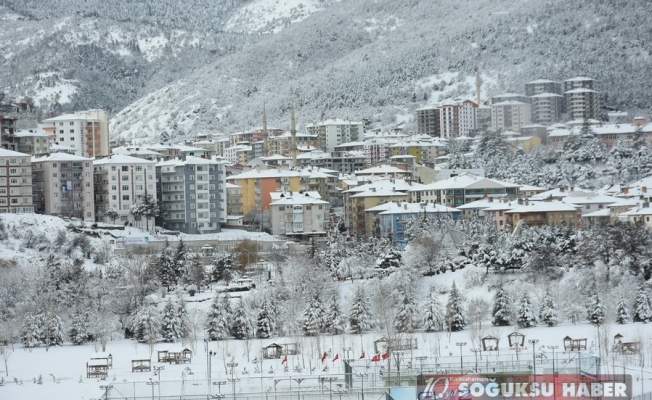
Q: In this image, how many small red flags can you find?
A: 6